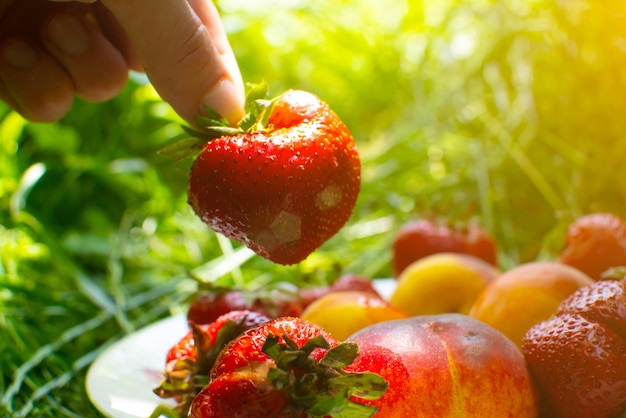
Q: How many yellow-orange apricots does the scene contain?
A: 3